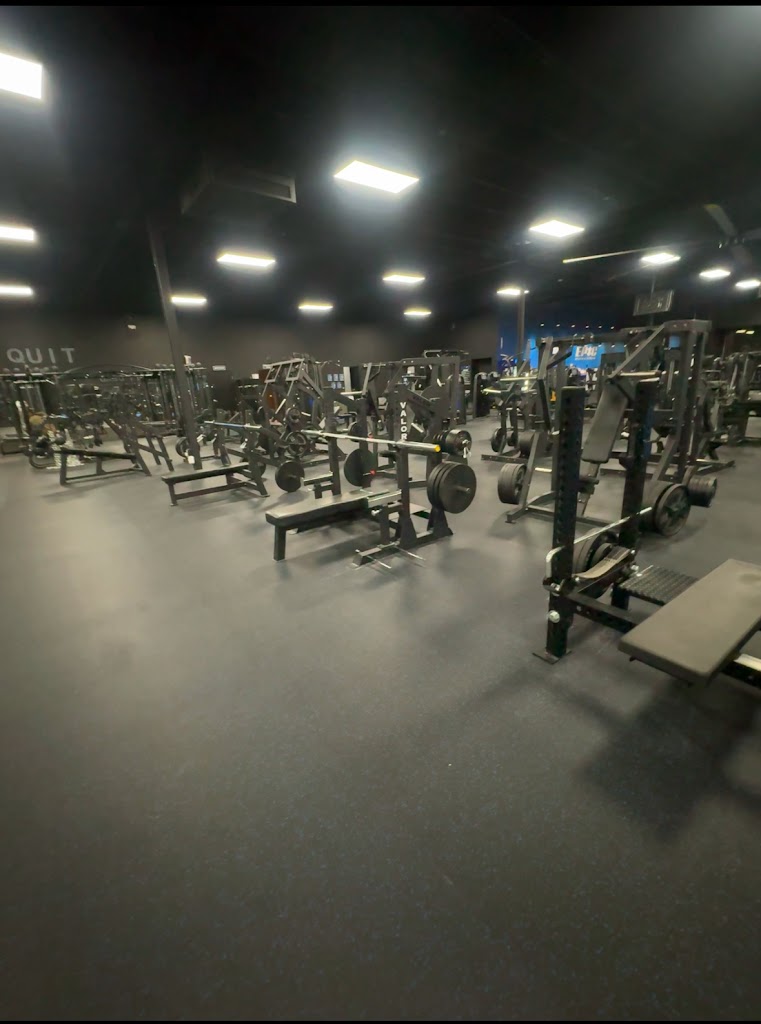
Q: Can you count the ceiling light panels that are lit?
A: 14